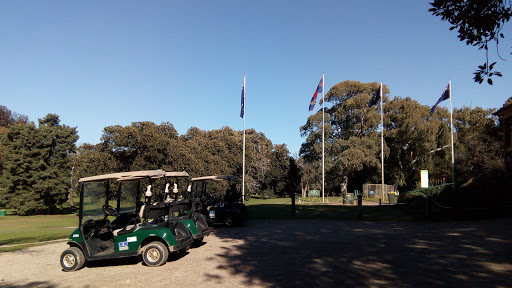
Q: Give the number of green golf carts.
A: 3